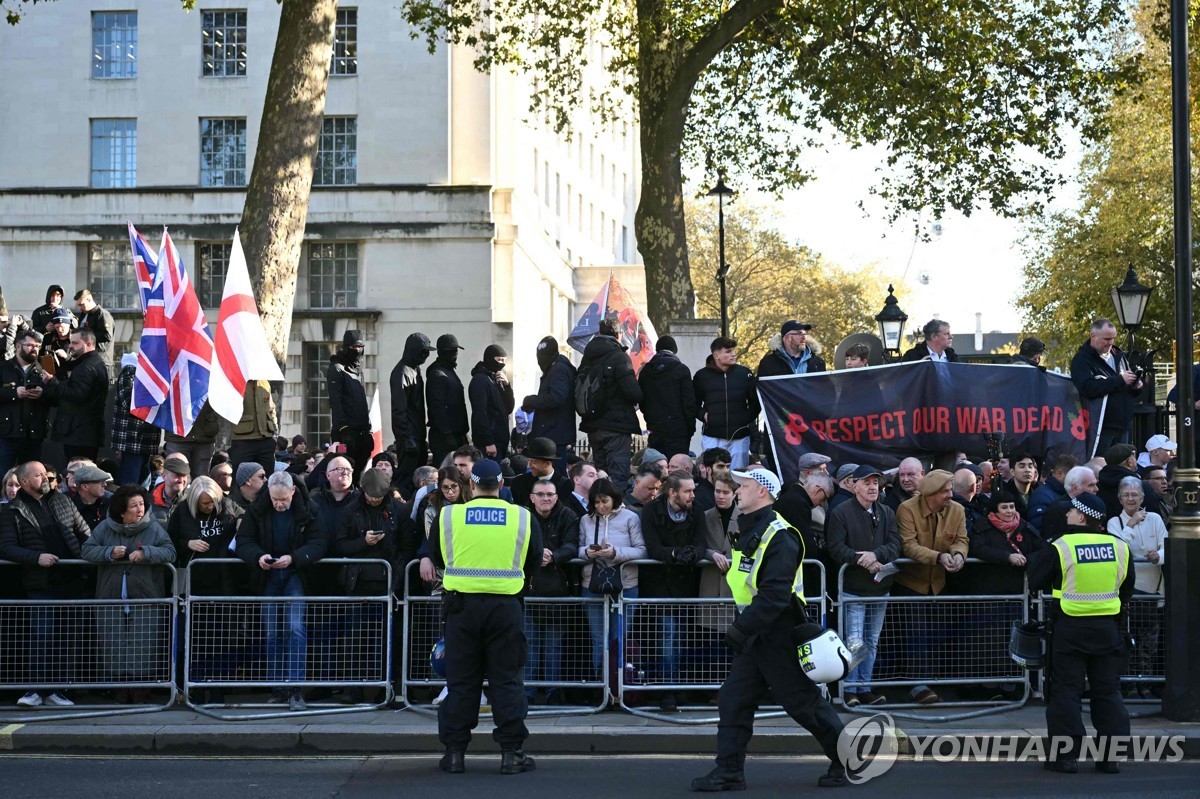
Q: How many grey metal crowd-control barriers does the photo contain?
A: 6